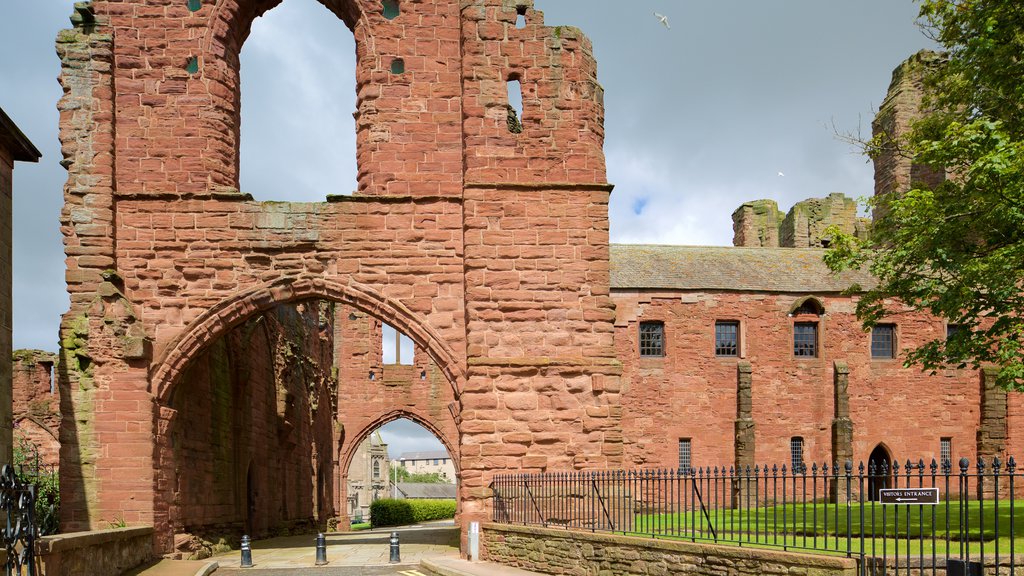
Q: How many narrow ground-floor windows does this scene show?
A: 3